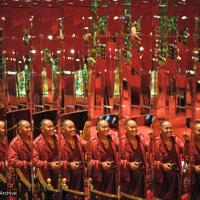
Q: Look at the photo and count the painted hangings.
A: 0